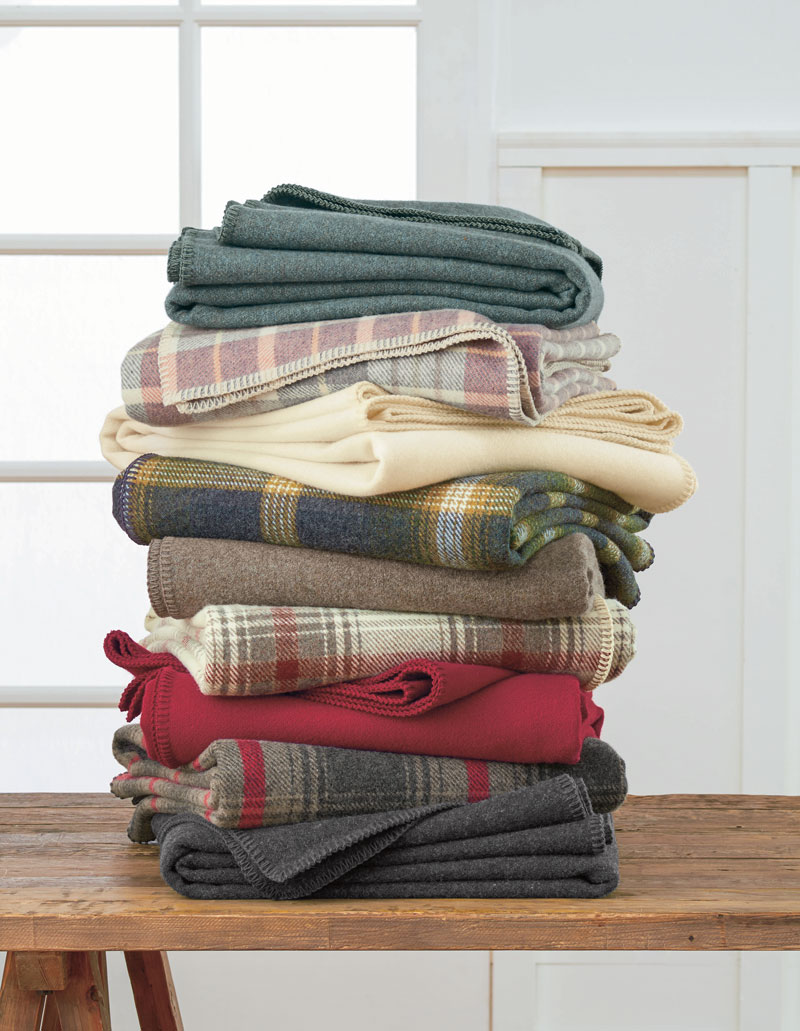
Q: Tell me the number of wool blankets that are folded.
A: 9